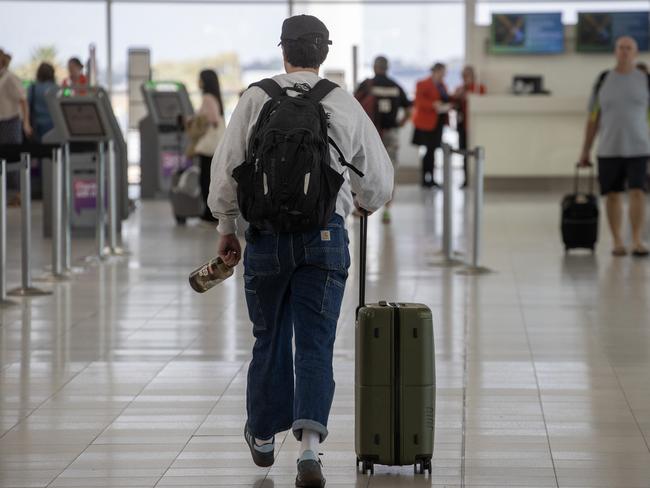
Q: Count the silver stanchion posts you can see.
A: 8